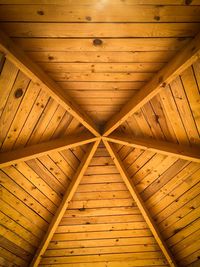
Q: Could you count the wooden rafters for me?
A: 6